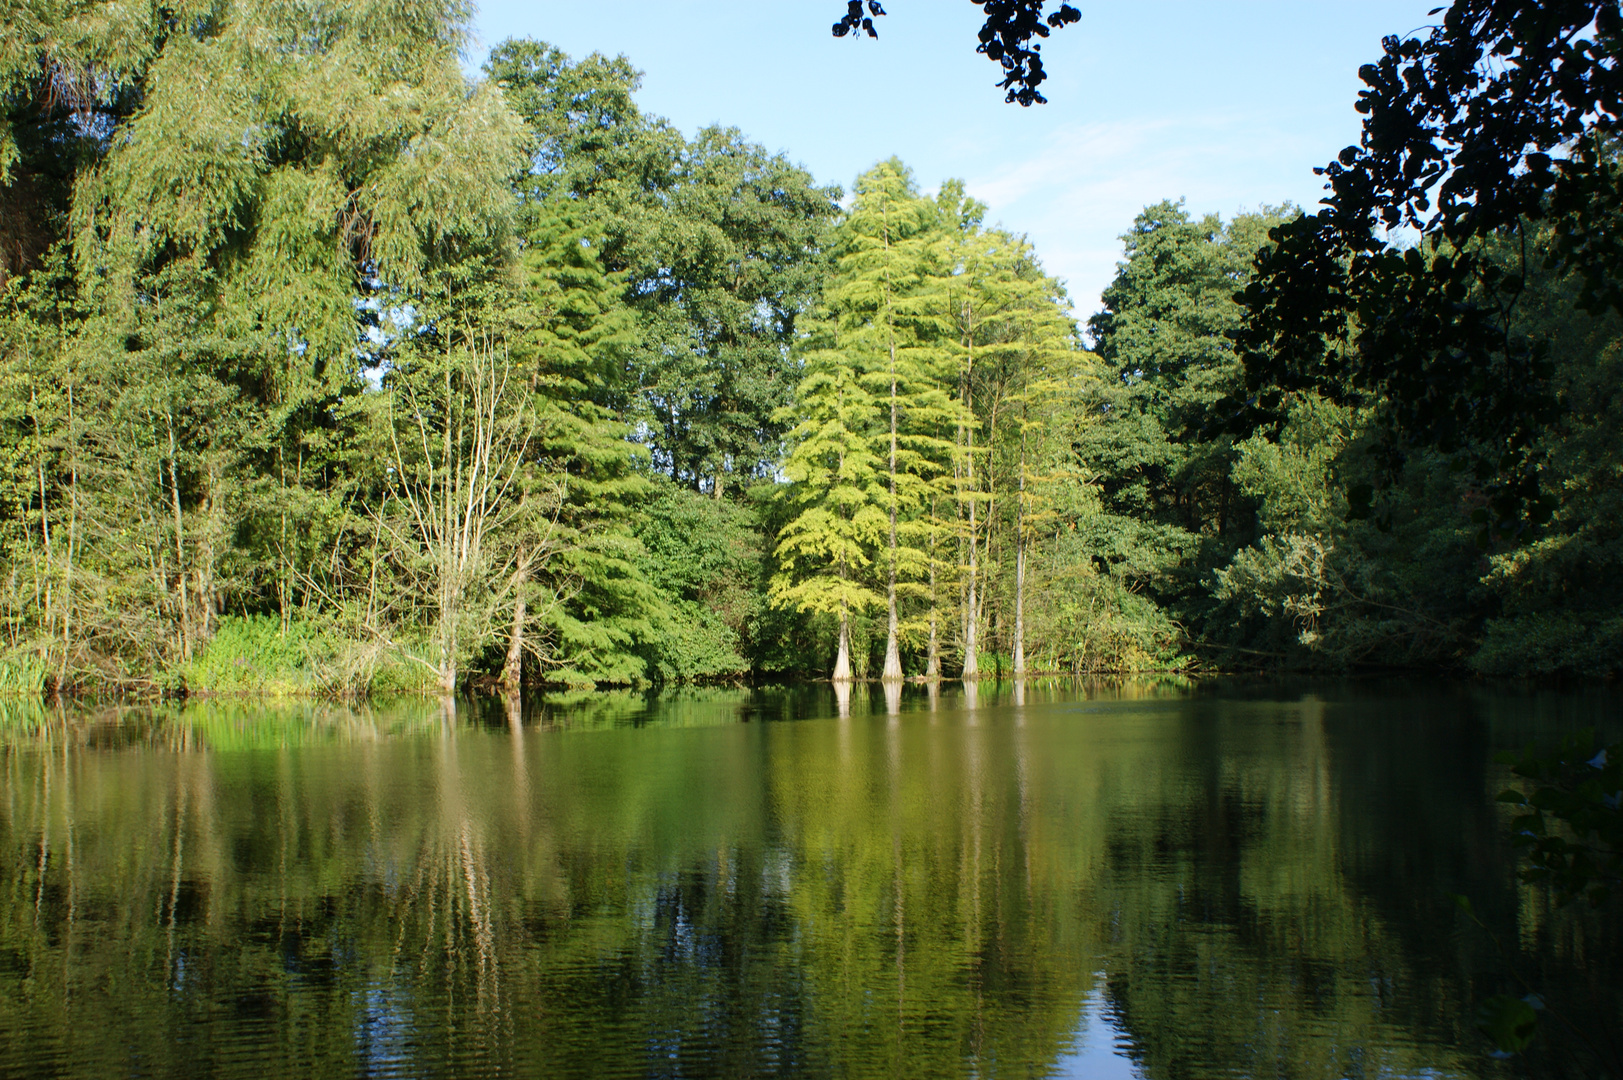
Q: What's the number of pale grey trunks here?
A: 5